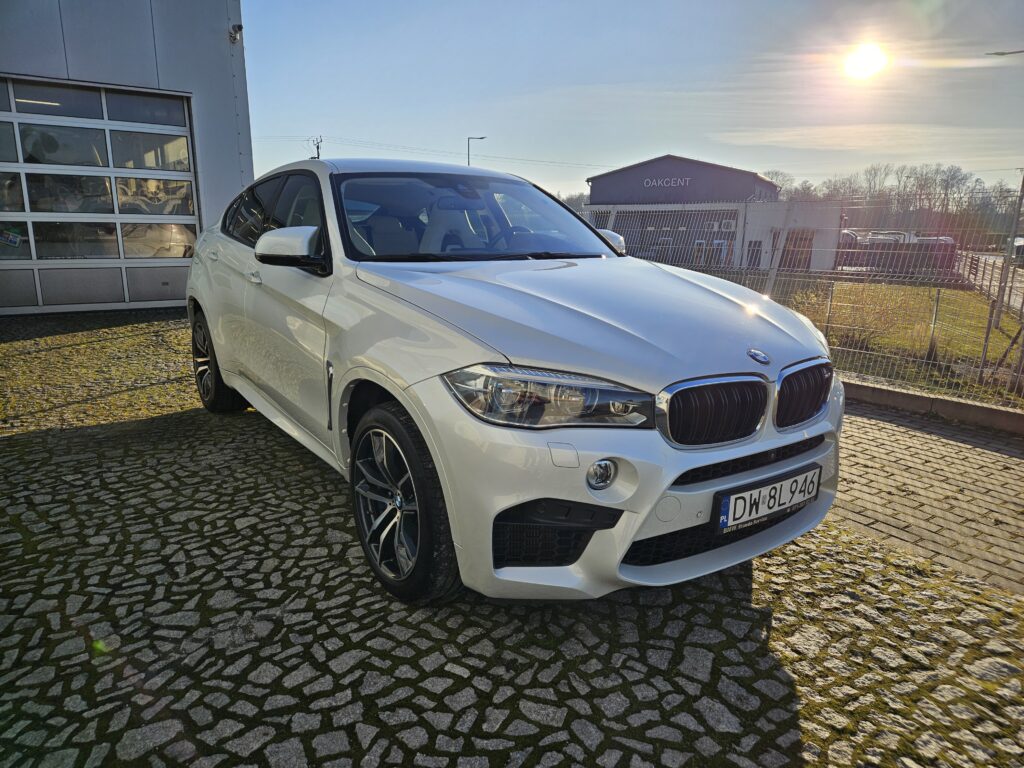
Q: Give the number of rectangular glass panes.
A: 12